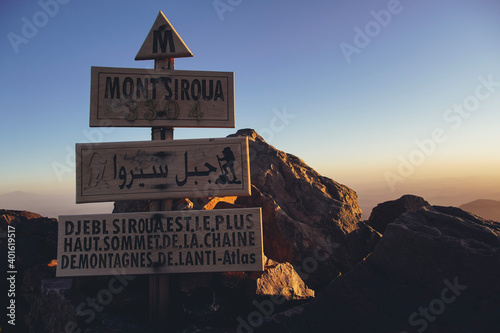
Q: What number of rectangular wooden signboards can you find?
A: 3